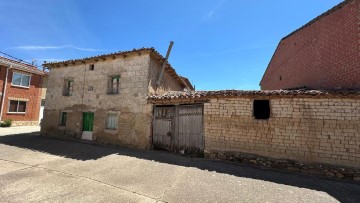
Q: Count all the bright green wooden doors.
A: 1